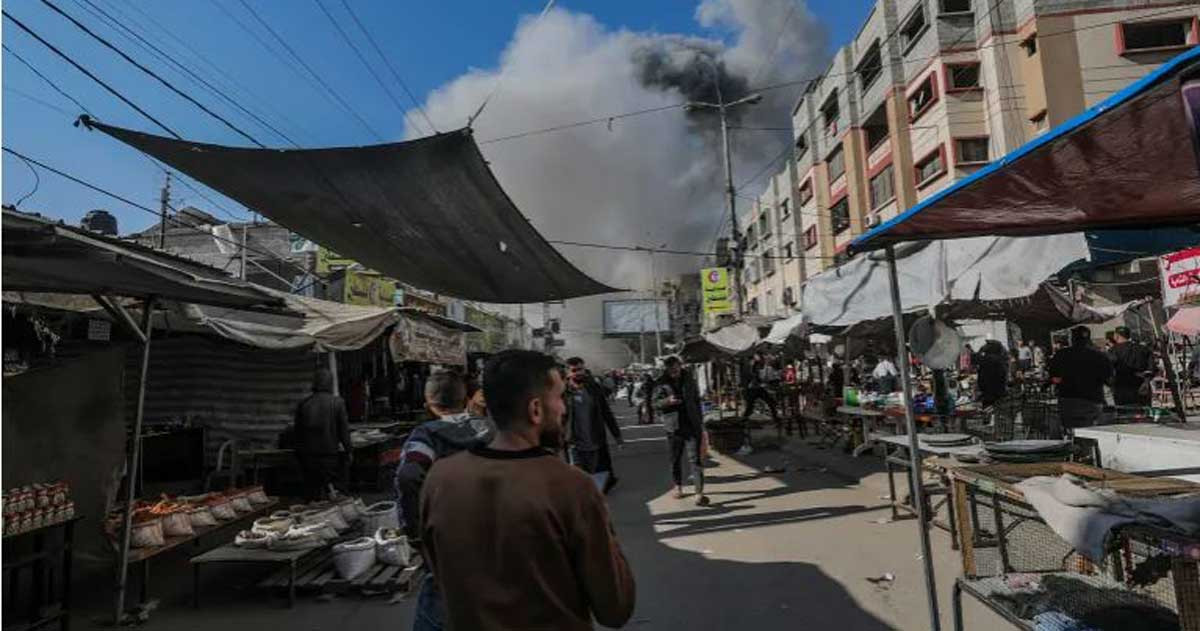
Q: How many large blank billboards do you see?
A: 1